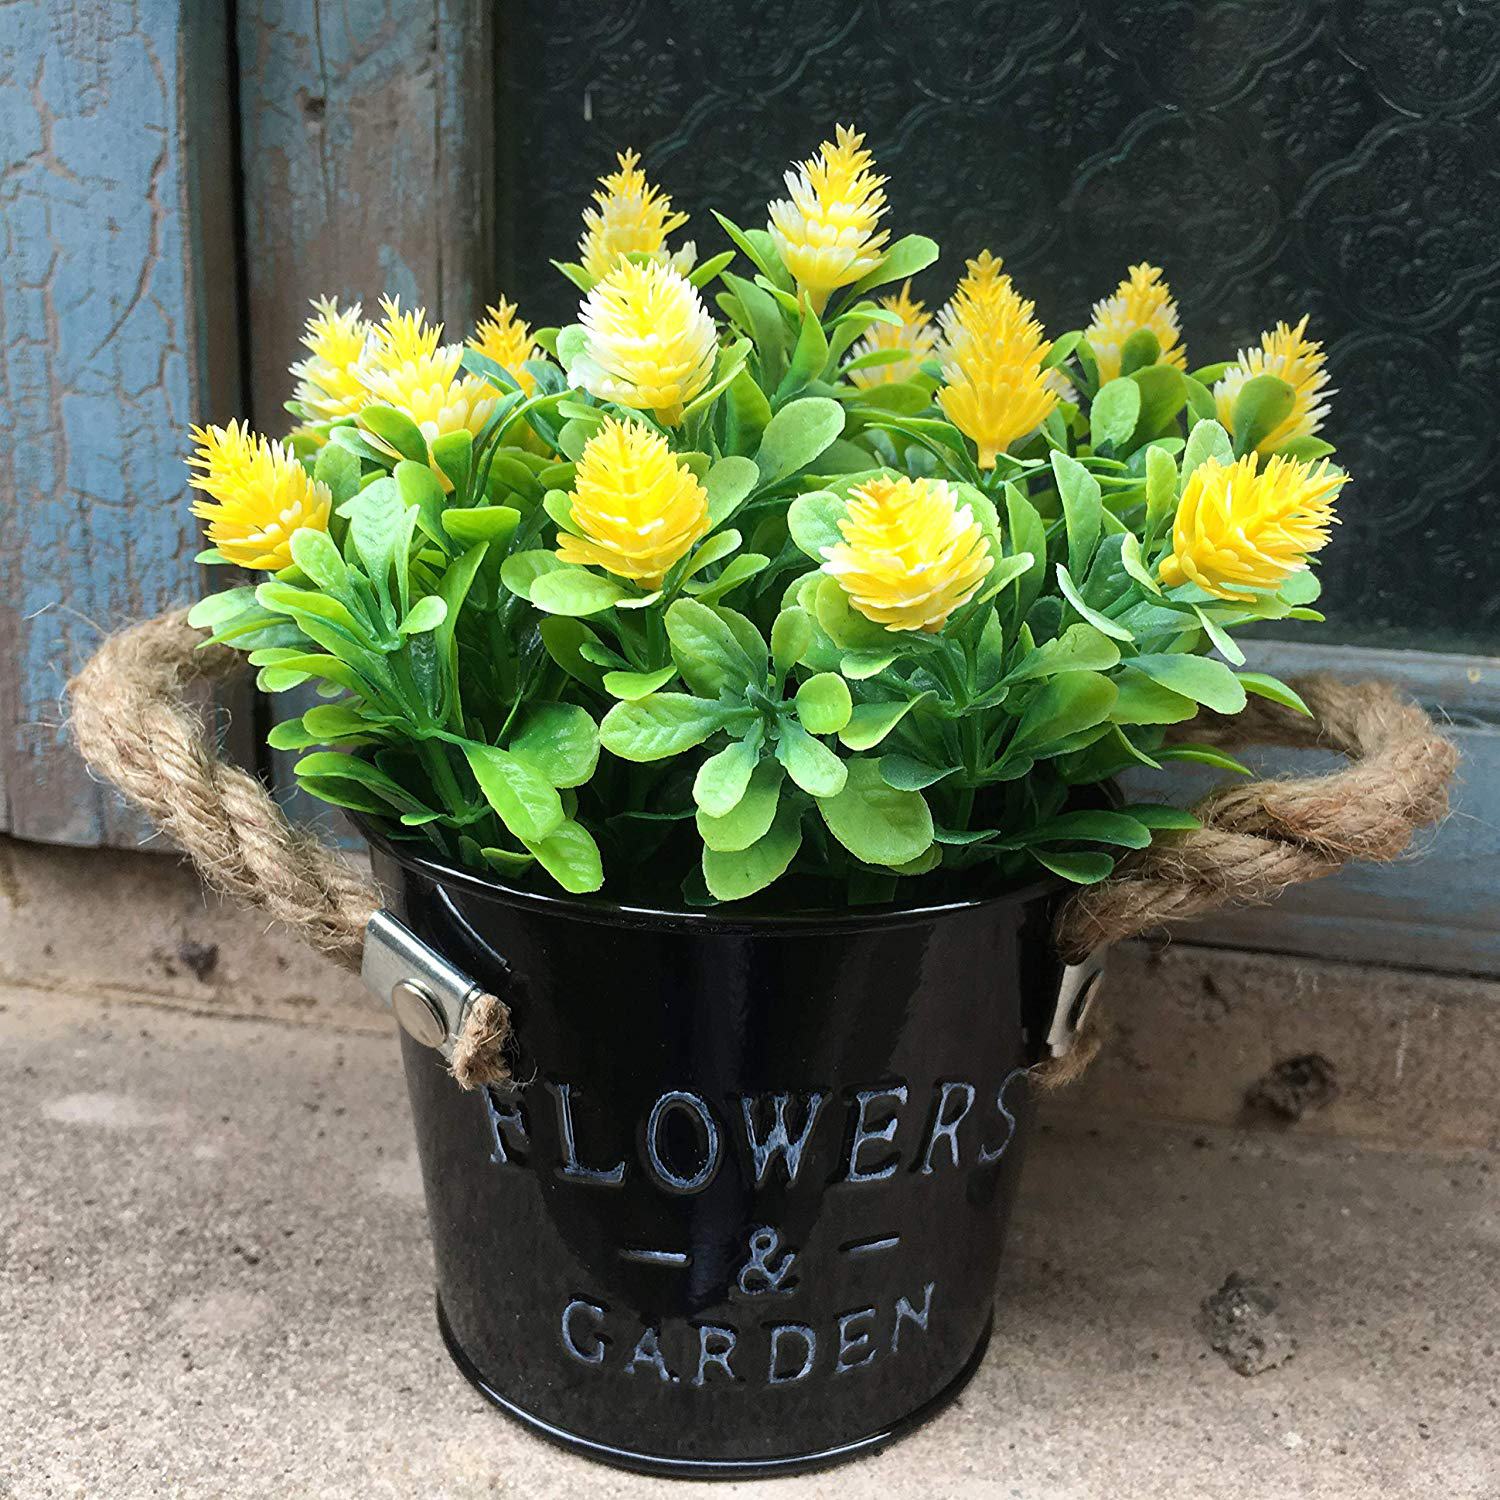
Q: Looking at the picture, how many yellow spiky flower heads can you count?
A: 14